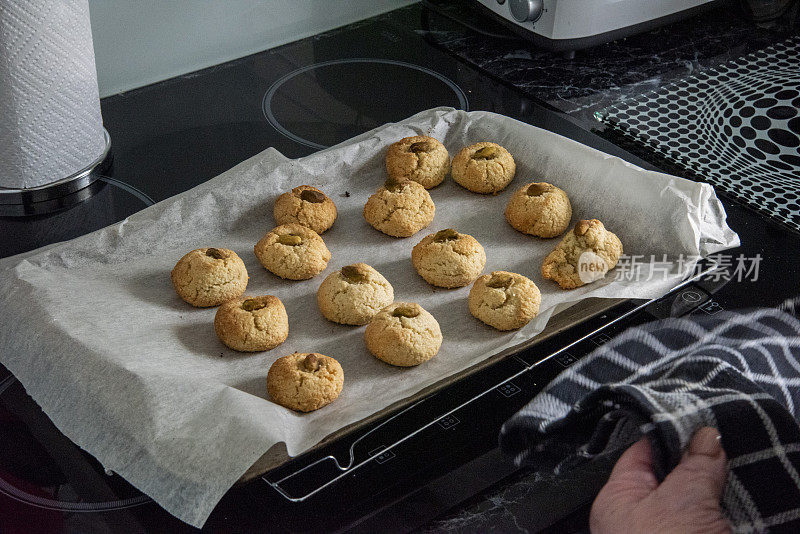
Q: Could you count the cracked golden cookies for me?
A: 14